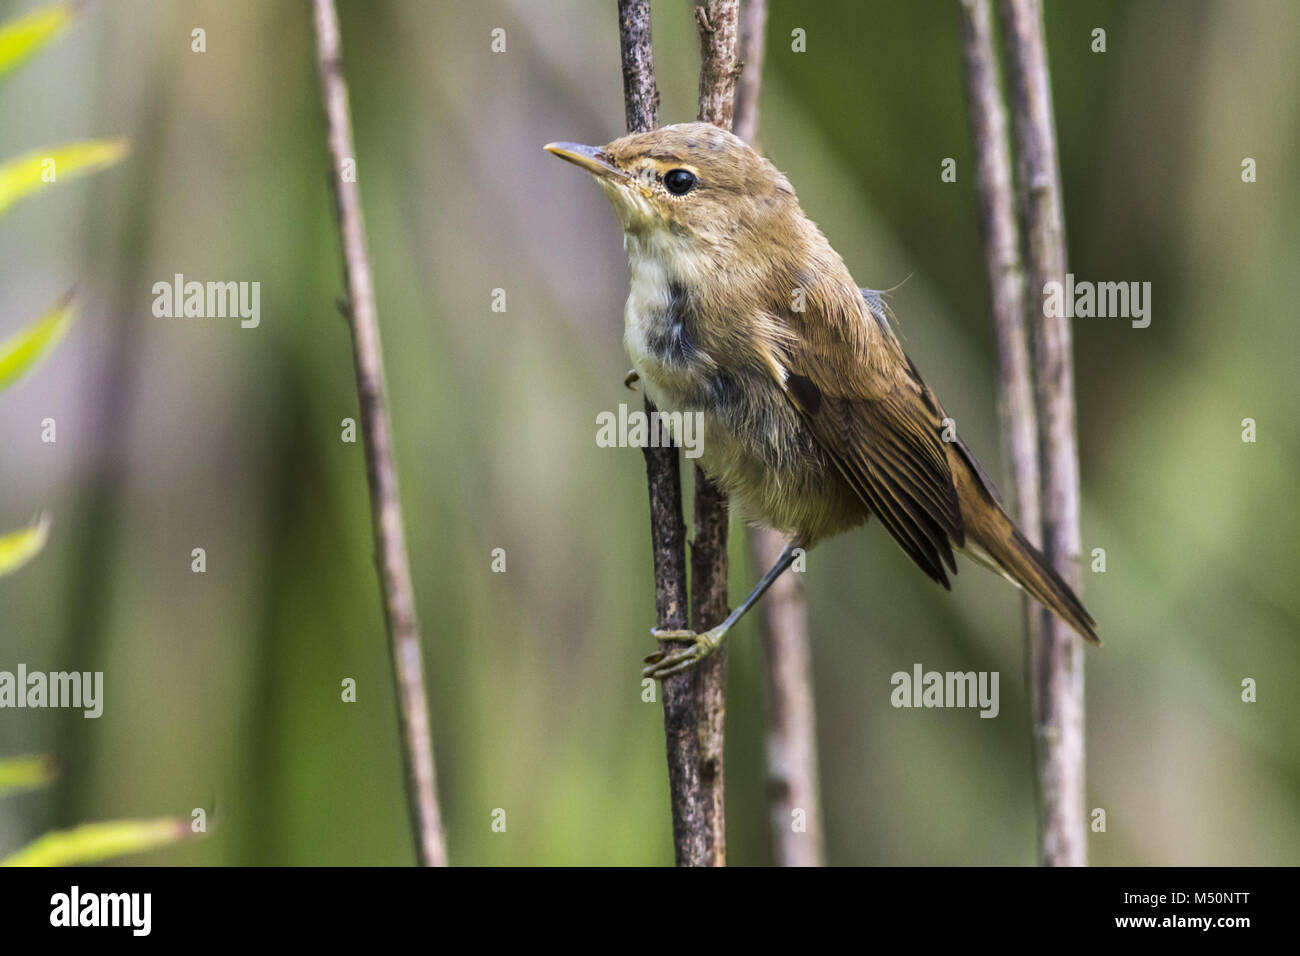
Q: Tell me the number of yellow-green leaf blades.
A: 6